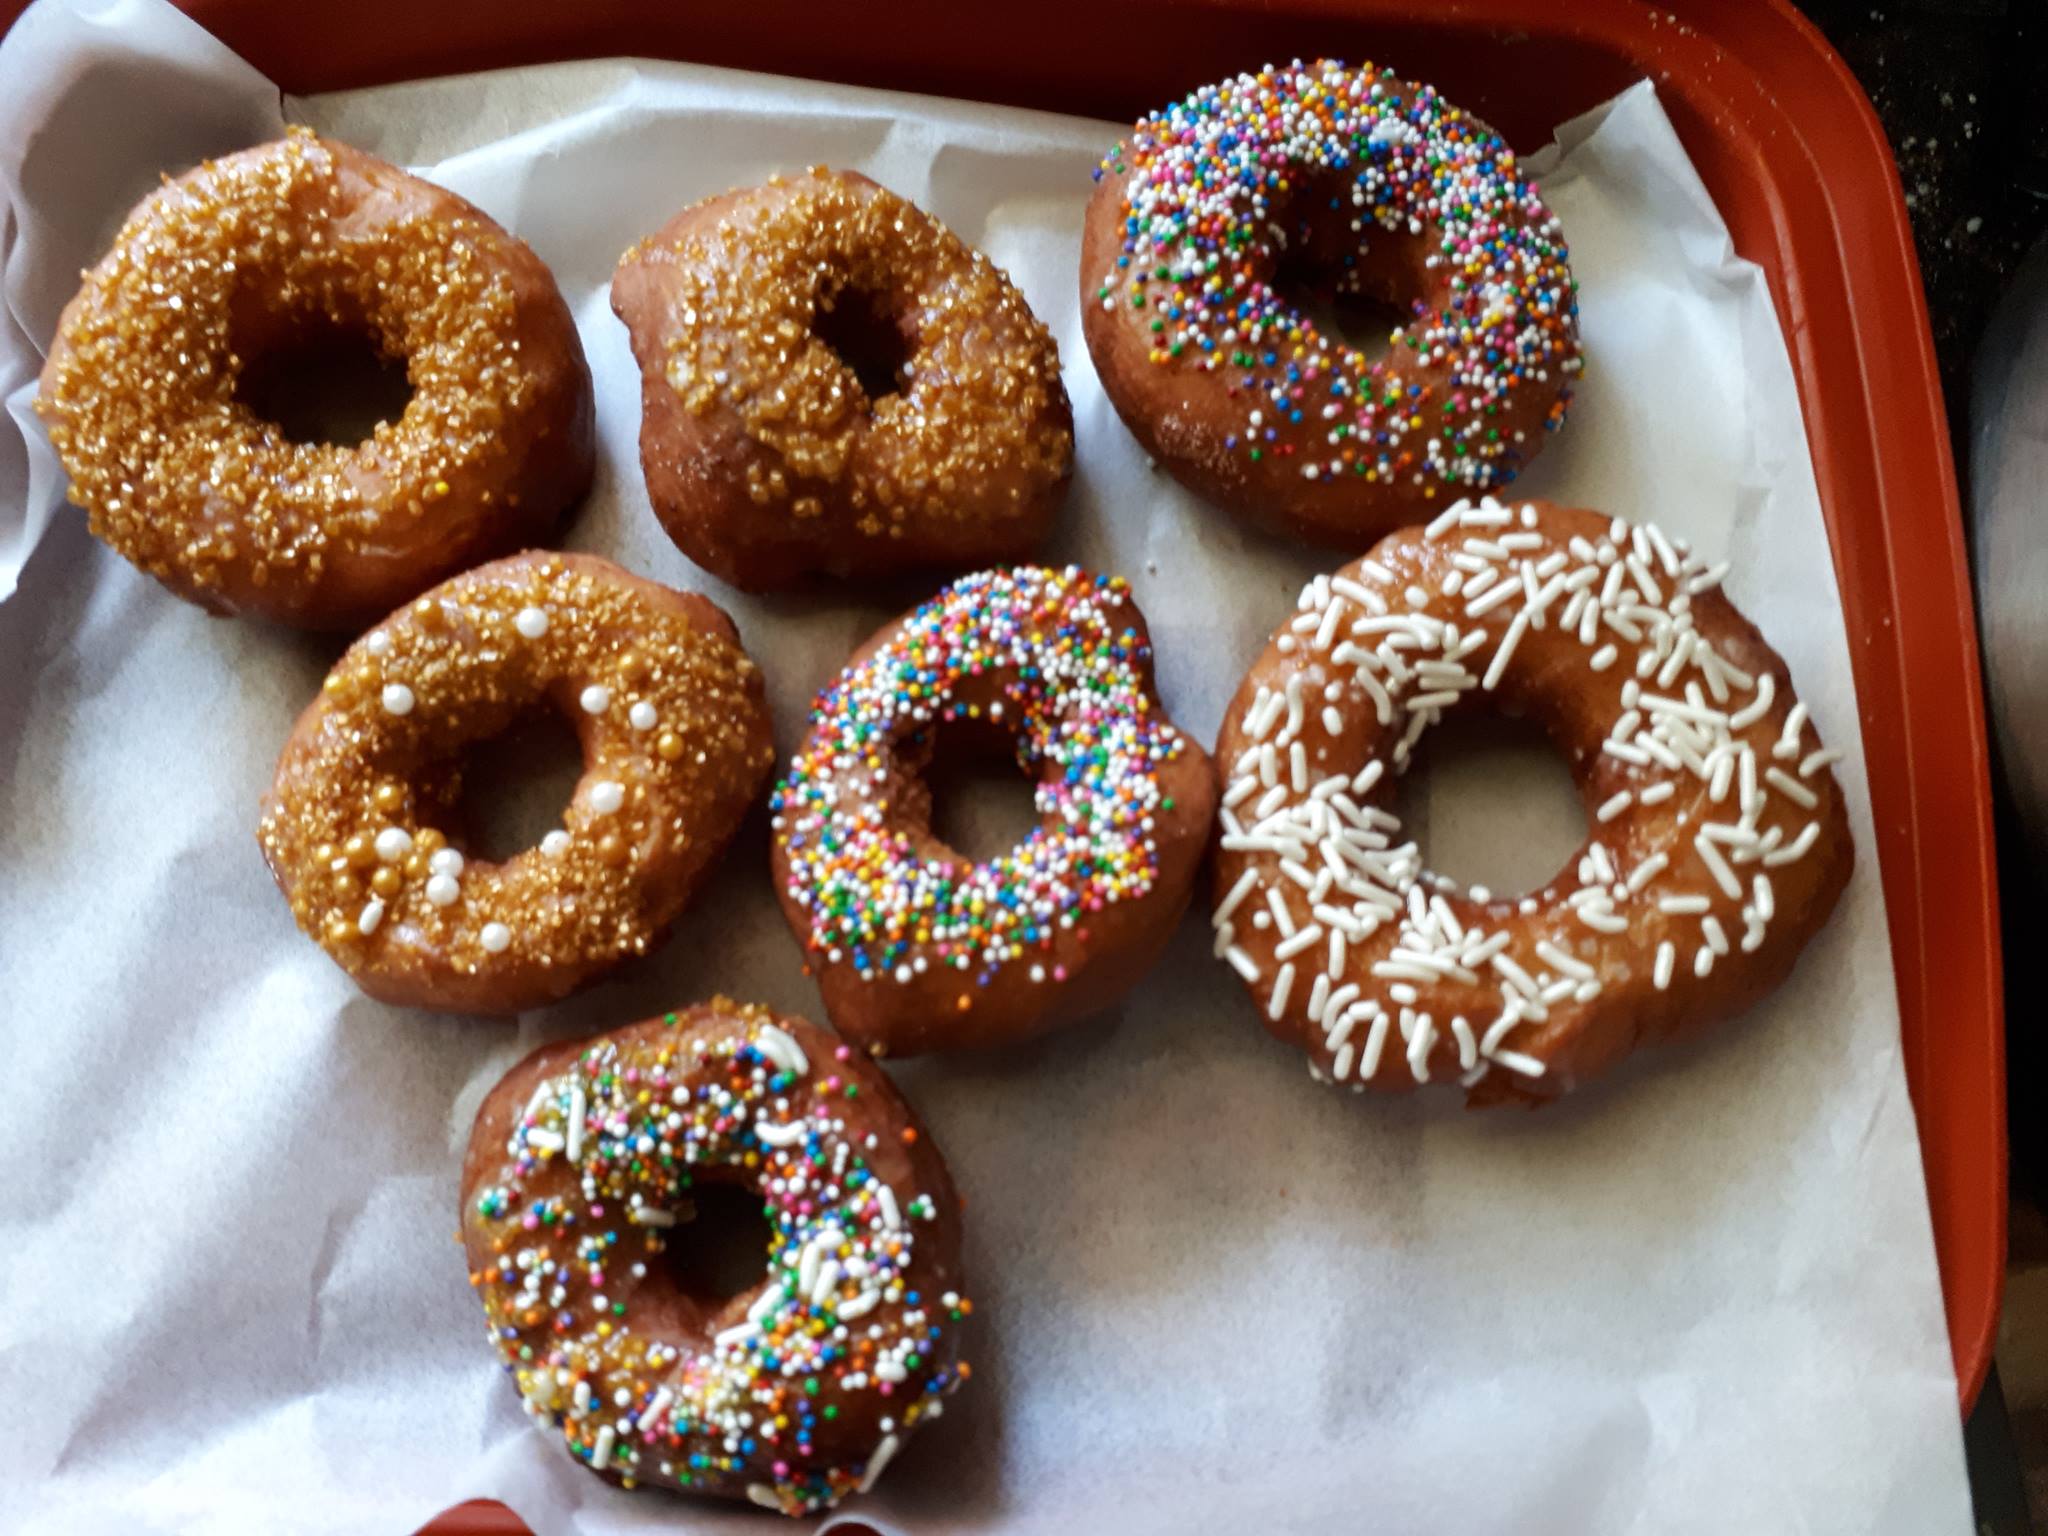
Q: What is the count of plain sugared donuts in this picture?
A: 2